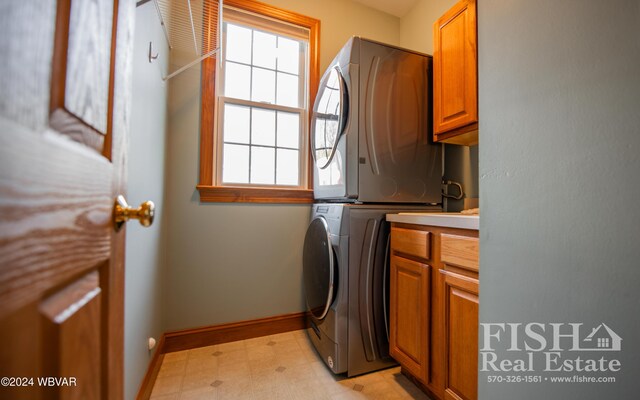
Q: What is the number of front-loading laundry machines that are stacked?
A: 2